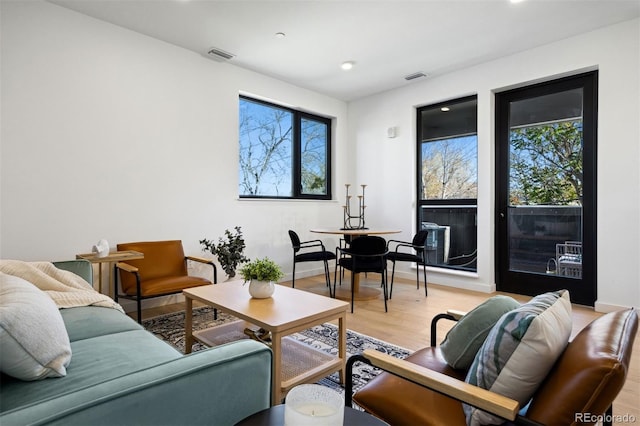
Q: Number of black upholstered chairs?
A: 4